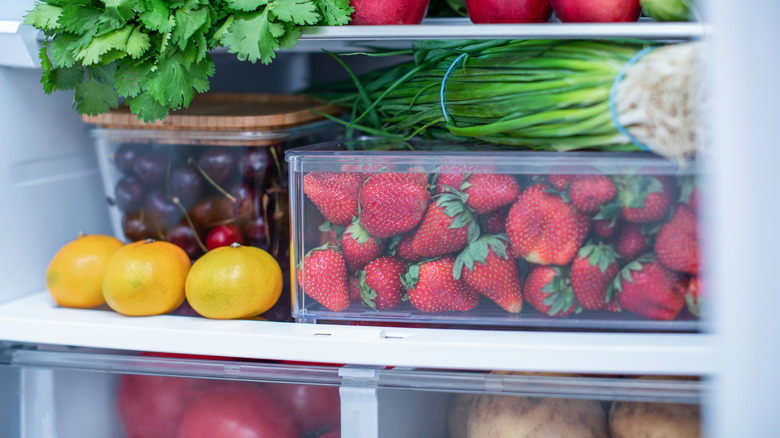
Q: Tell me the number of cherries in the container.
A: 13